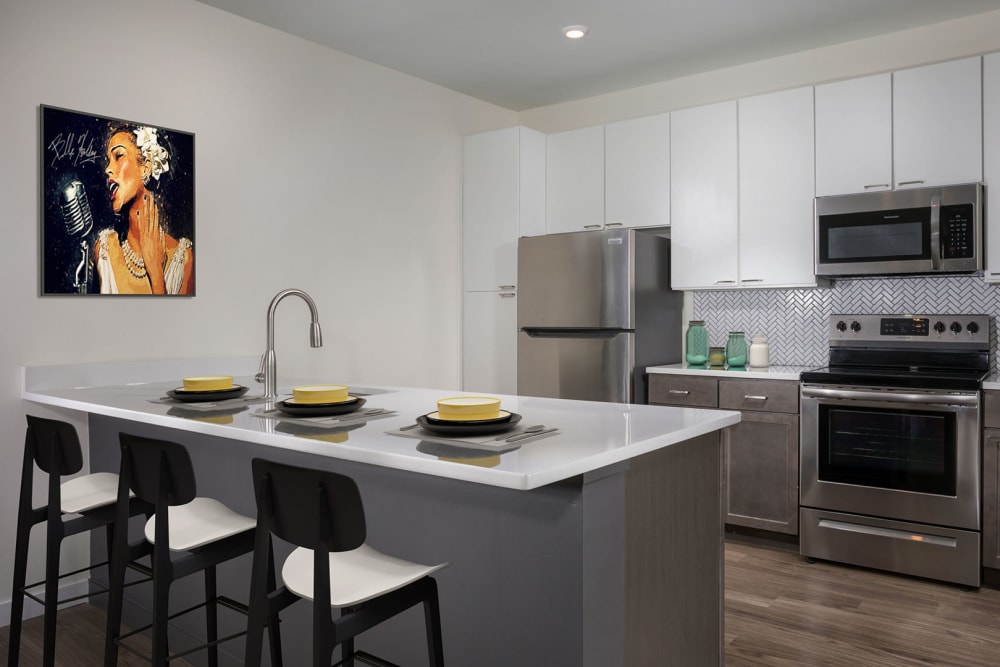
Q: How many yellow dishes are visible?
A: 3